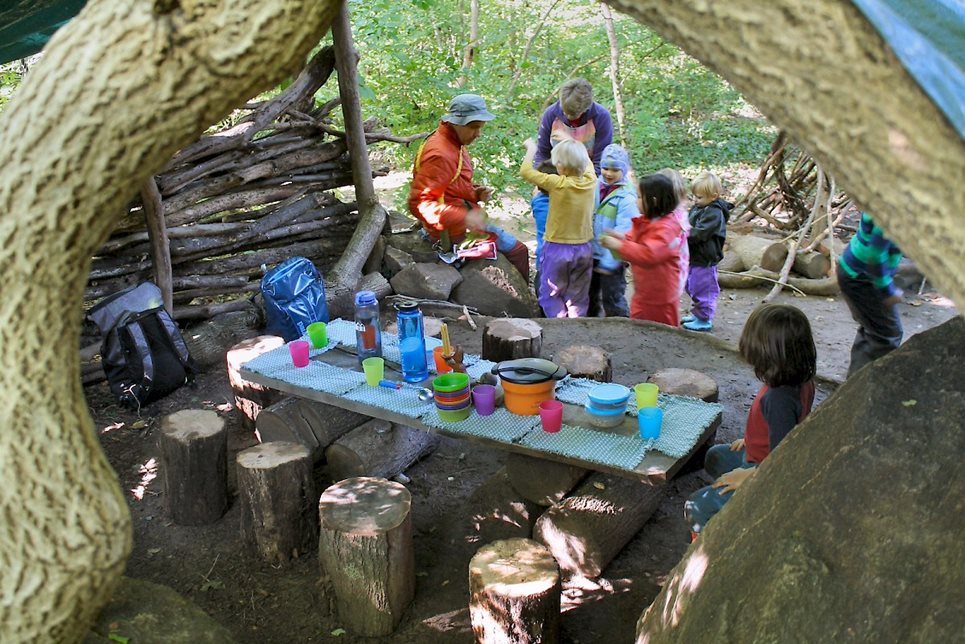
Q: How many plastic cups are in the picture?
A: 8